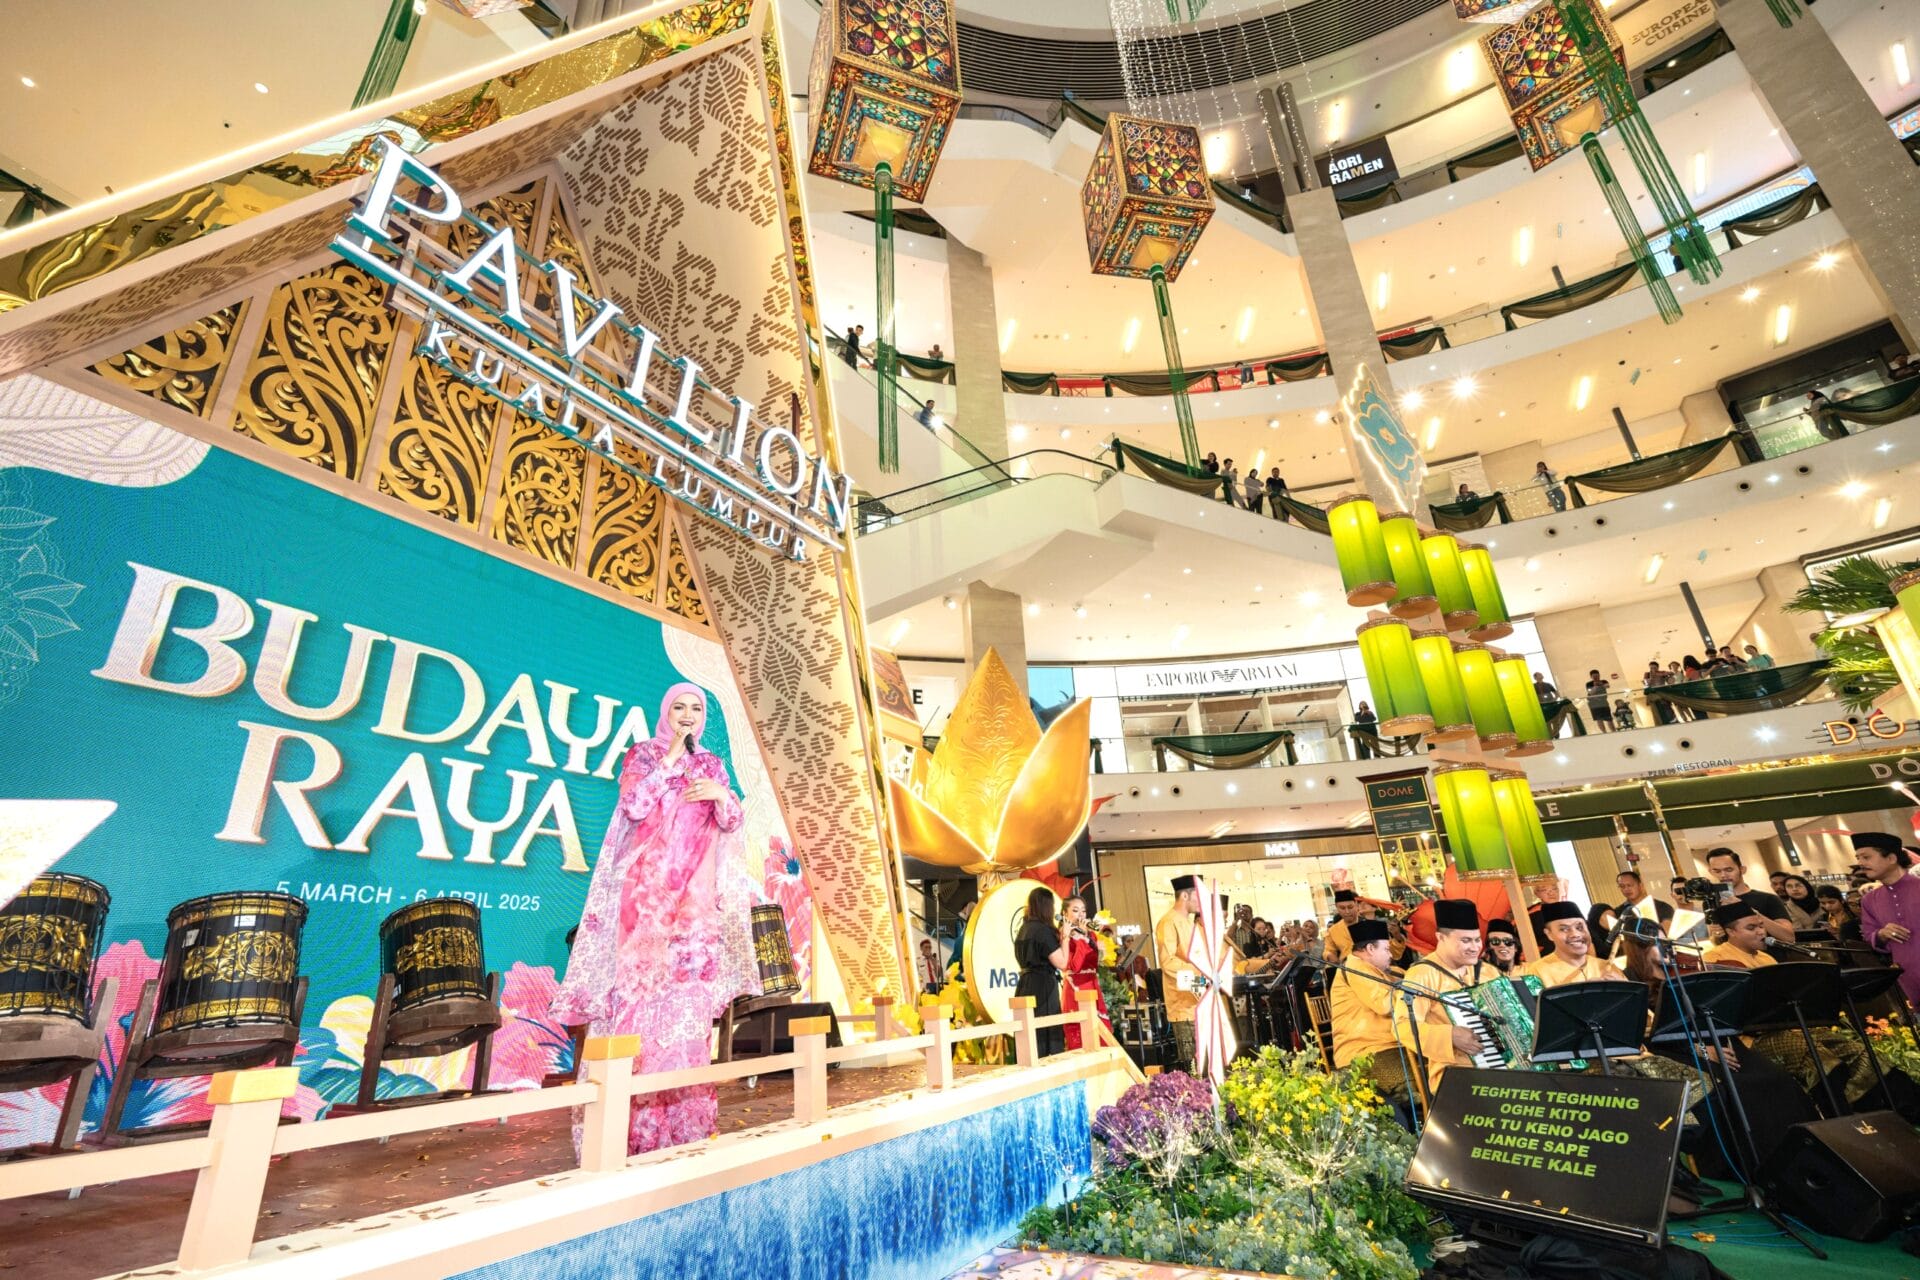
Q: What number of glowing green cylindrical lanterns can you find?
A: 10